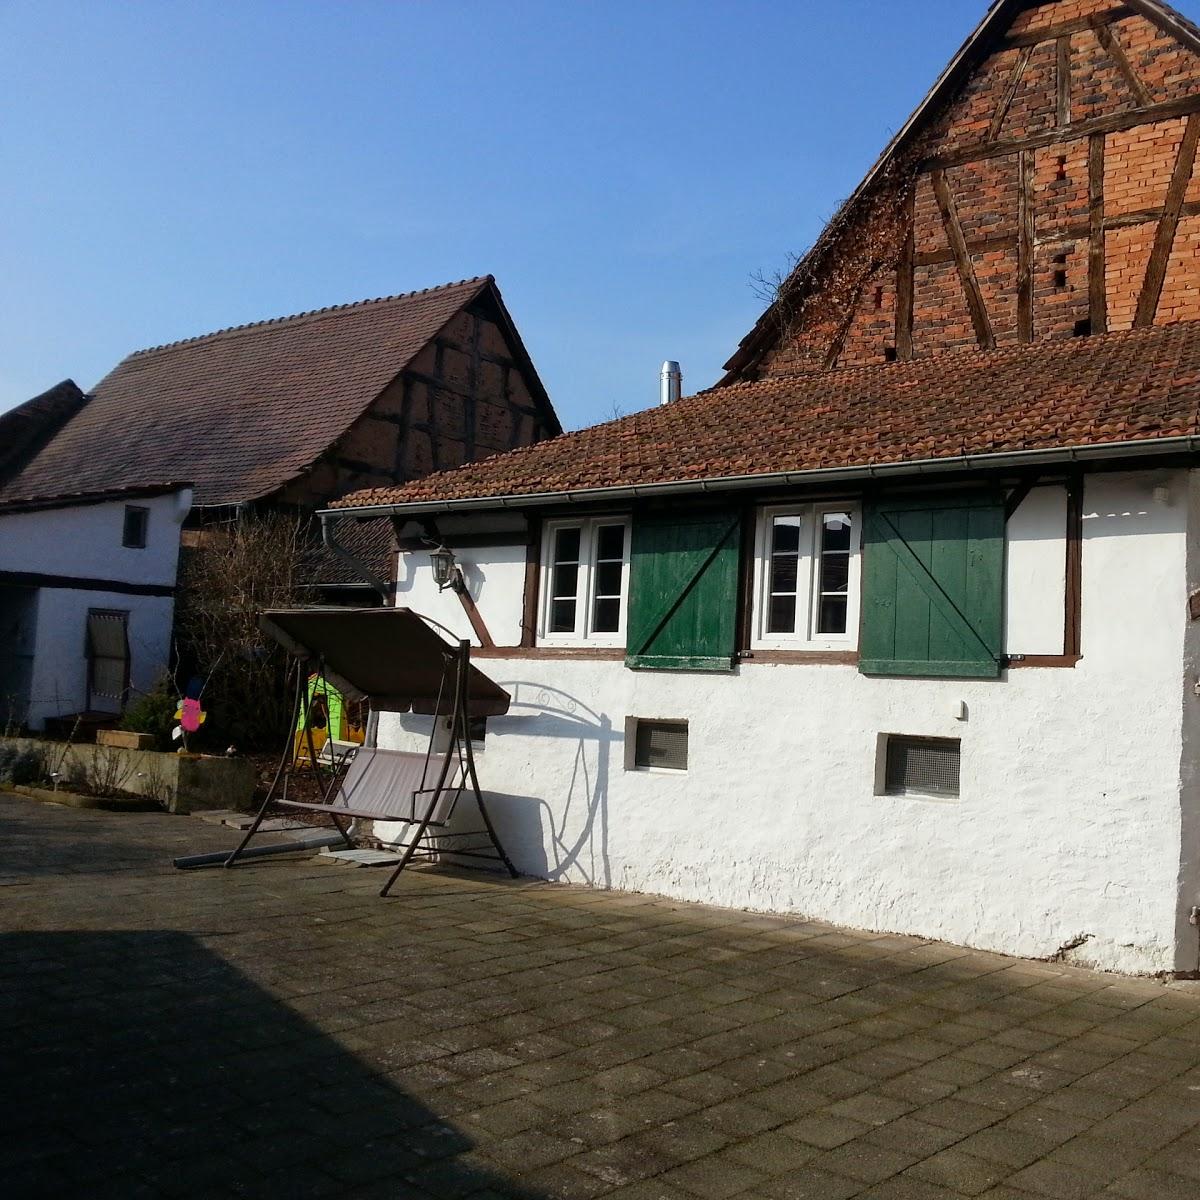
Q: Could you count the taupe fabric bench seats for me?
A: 1